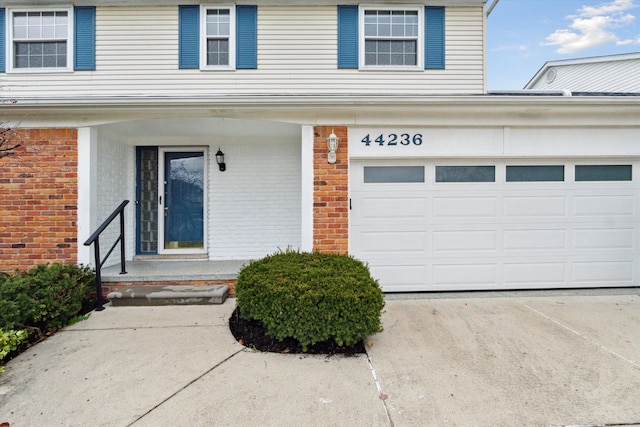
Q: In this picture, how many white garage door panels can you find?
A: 12